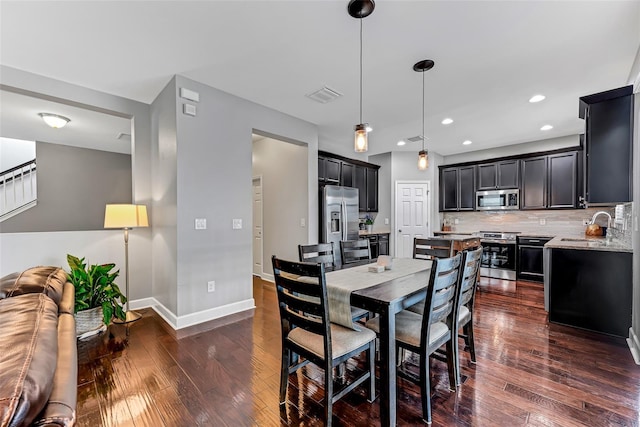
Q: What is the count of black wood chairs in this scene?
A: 6